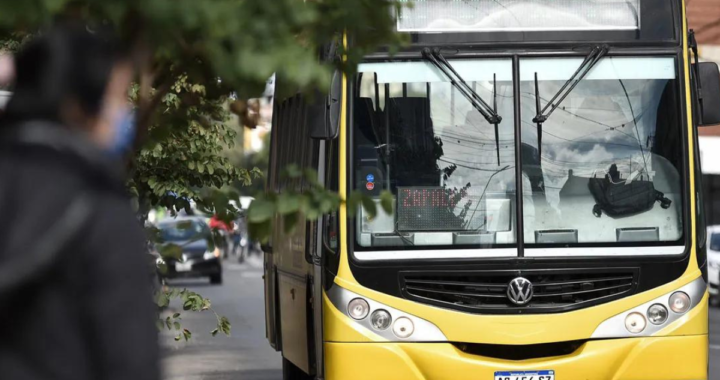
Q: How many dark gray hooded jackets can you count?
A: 1